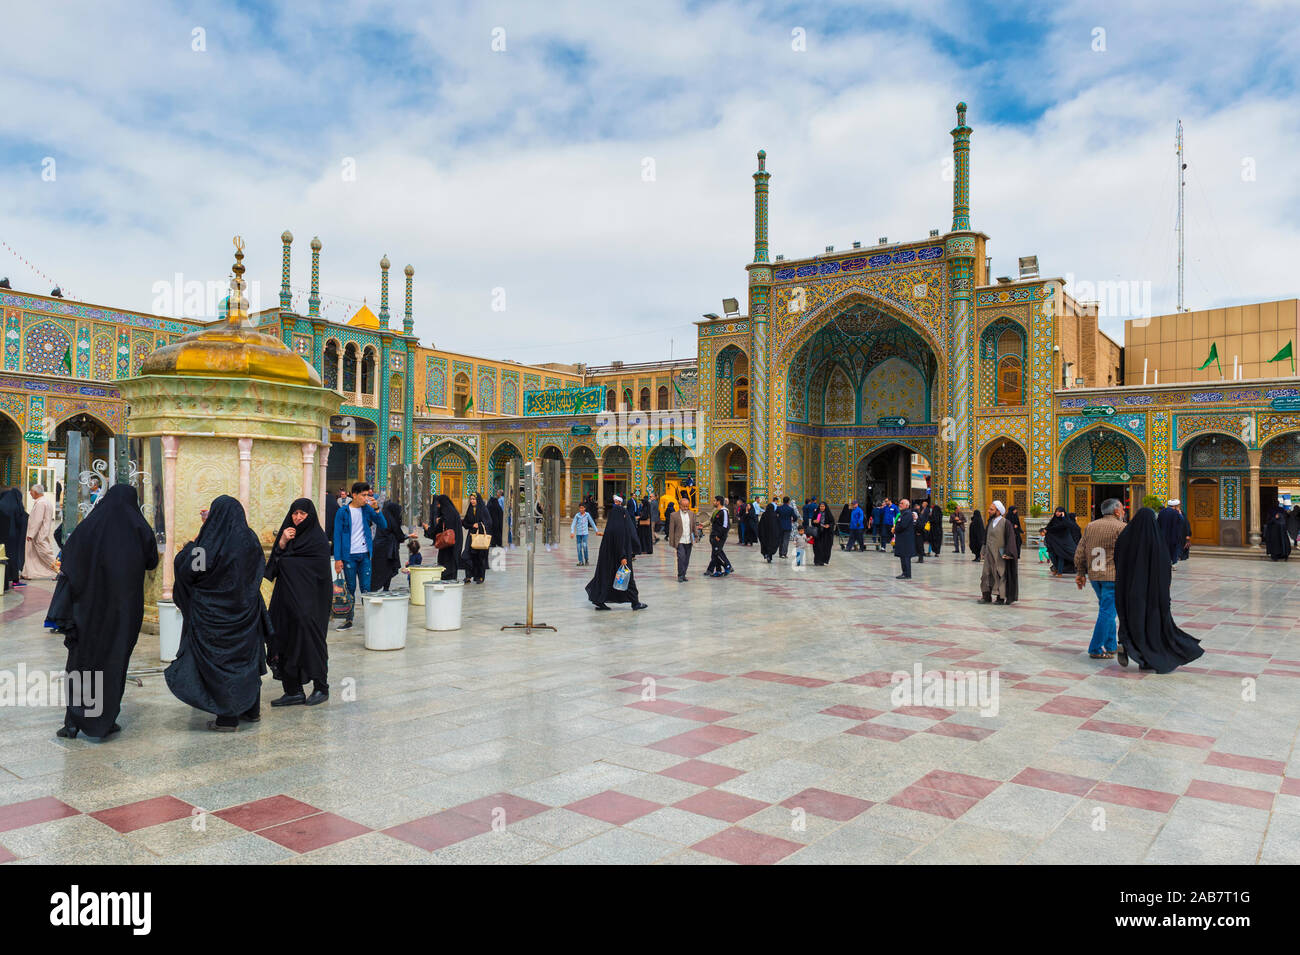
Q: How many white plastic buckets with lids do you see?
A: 3